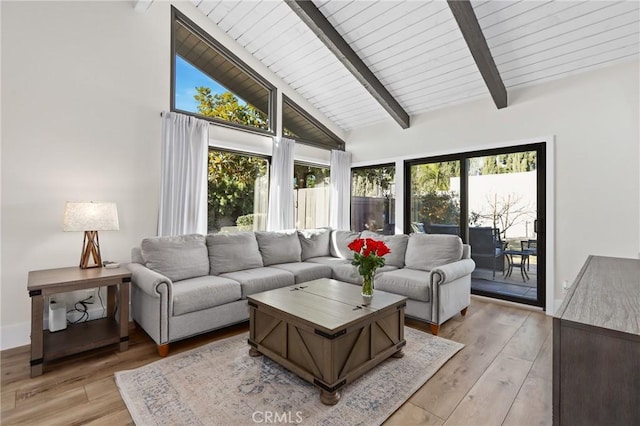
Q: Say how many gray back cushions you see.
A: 7